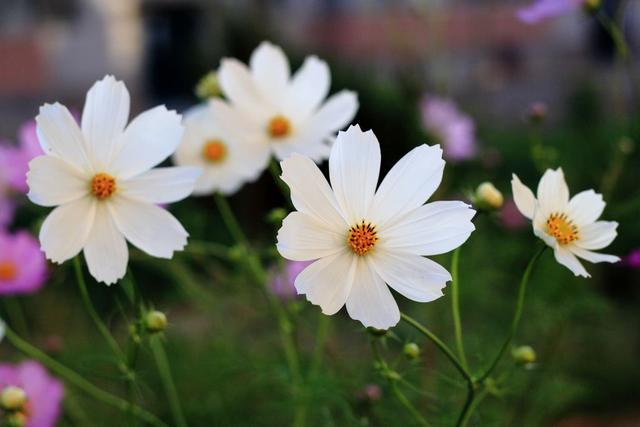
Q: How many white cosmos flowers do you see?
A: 5